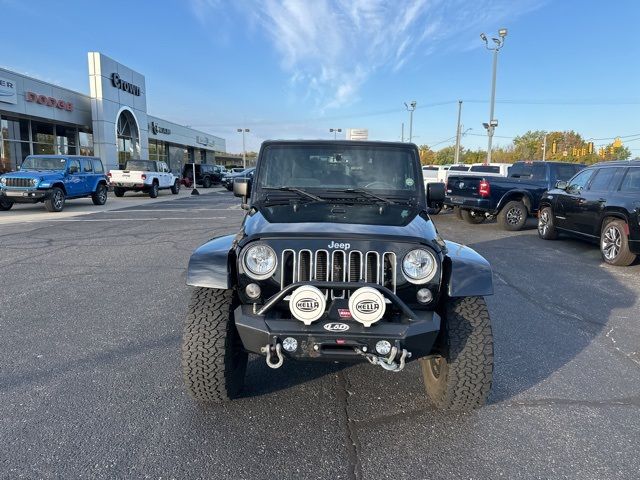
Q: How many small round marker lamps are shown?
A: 2